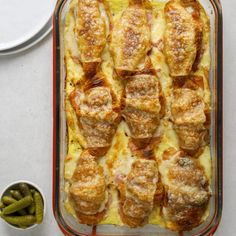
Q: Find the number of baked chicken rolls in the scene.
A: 9